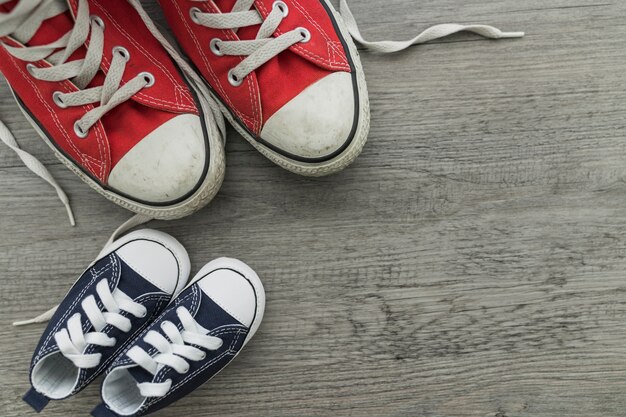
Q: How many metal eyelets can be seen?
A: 11